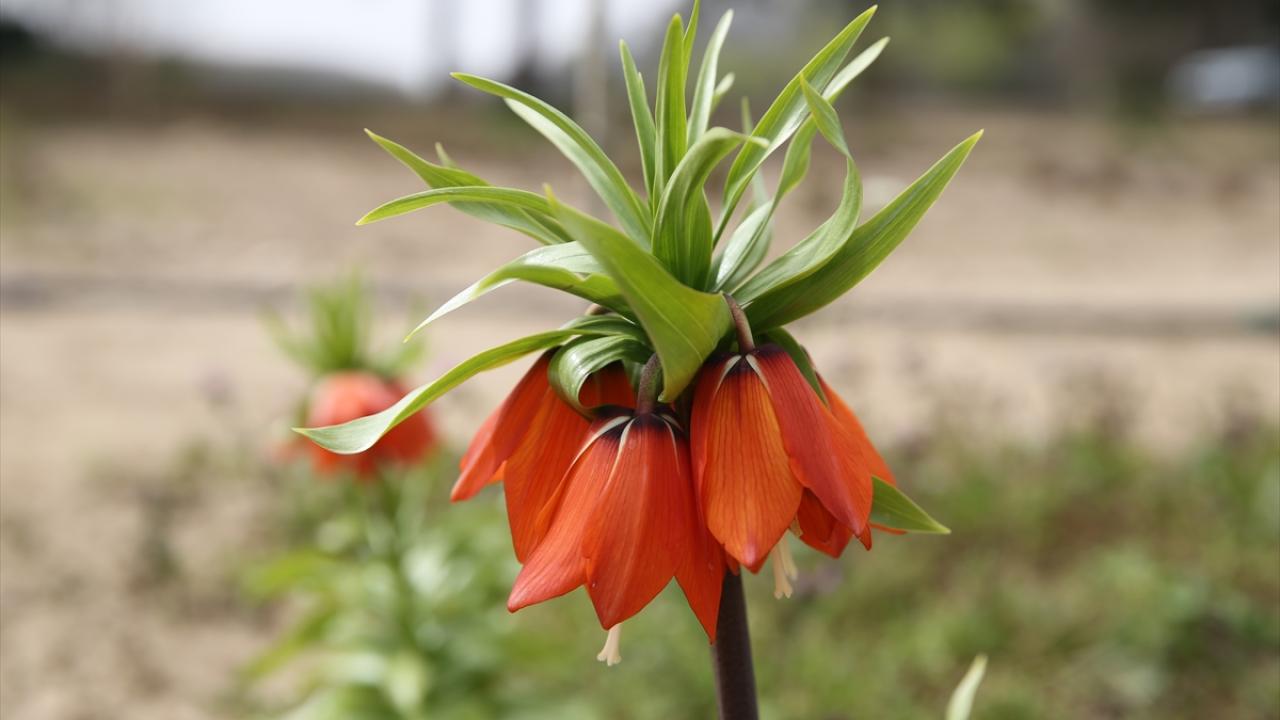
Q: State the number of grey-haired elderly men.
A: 0